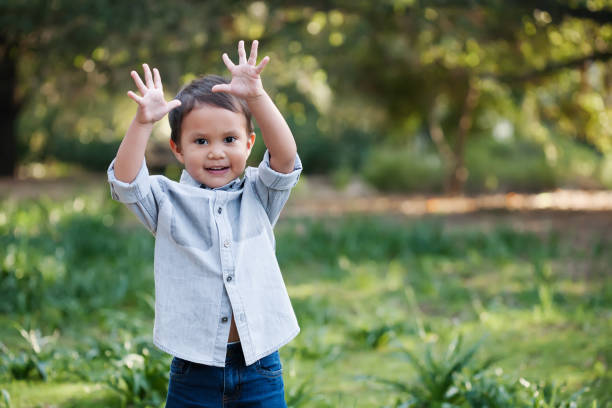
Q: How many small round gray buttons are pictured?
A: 4